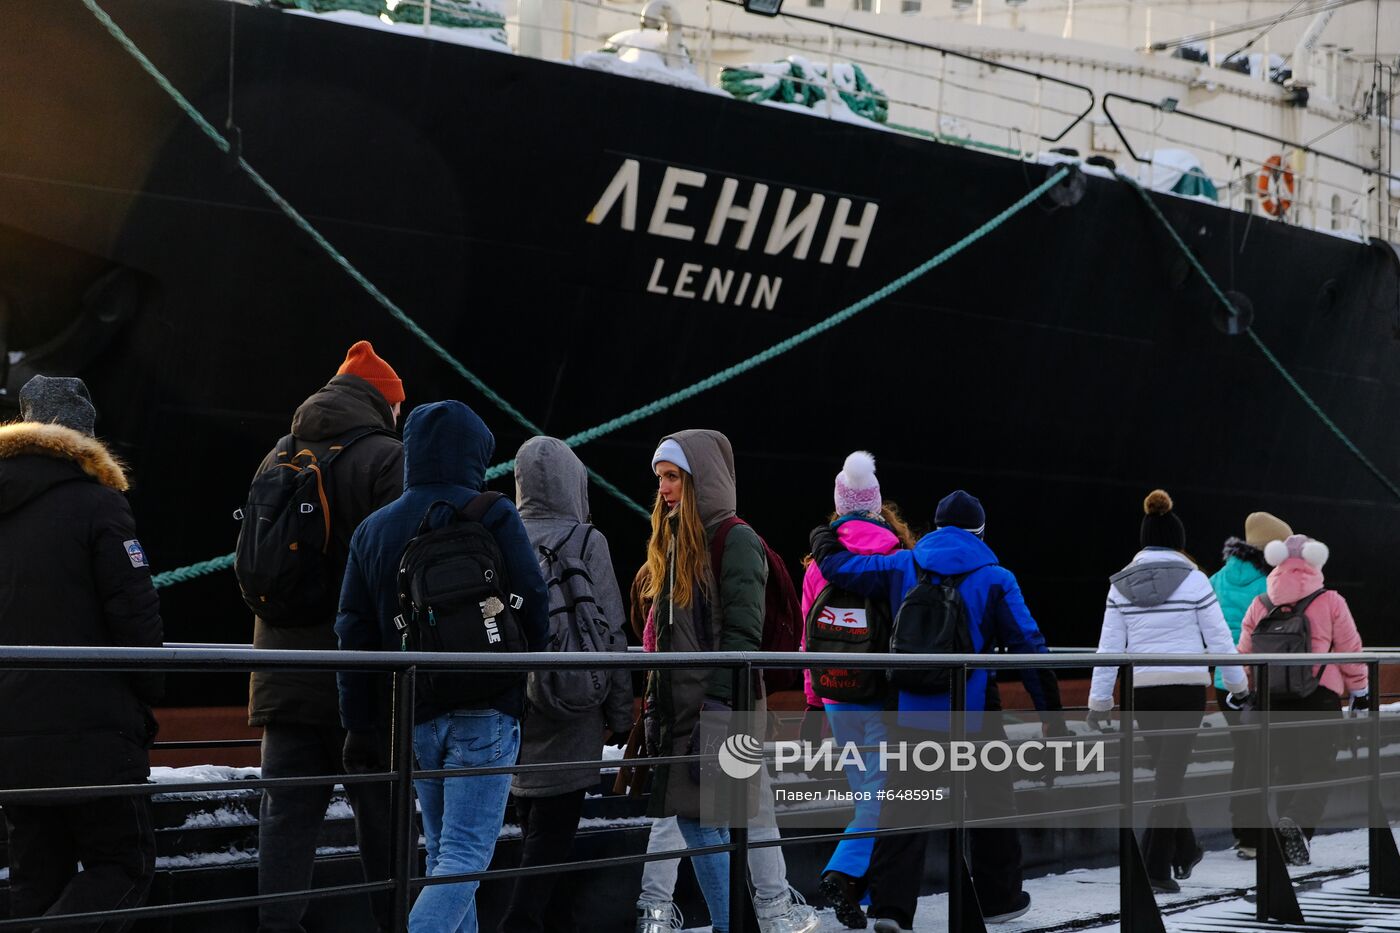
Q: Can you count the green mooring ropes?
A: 3